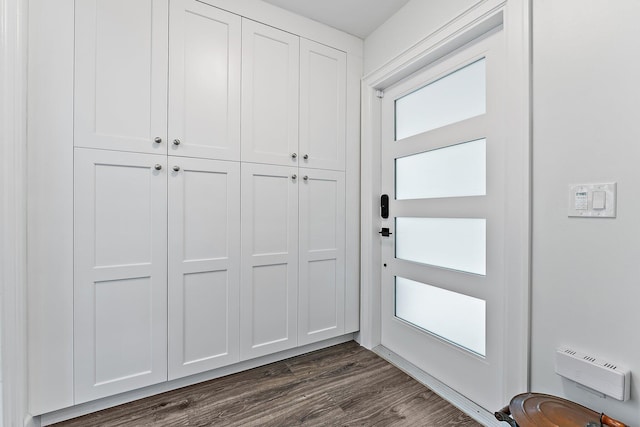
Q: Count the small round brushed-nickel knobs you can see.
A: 8